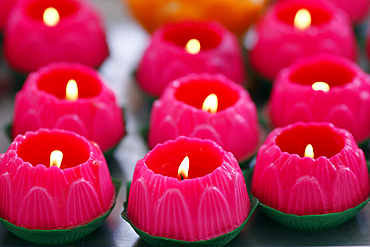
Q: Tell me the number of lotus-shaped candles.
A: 9